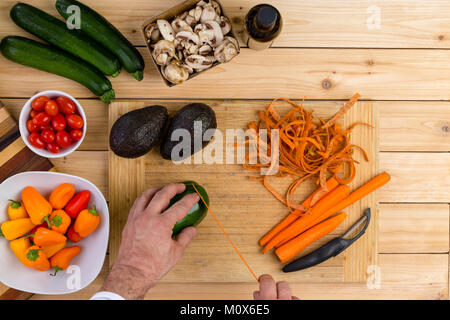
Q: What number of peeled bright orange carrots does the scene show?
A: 4